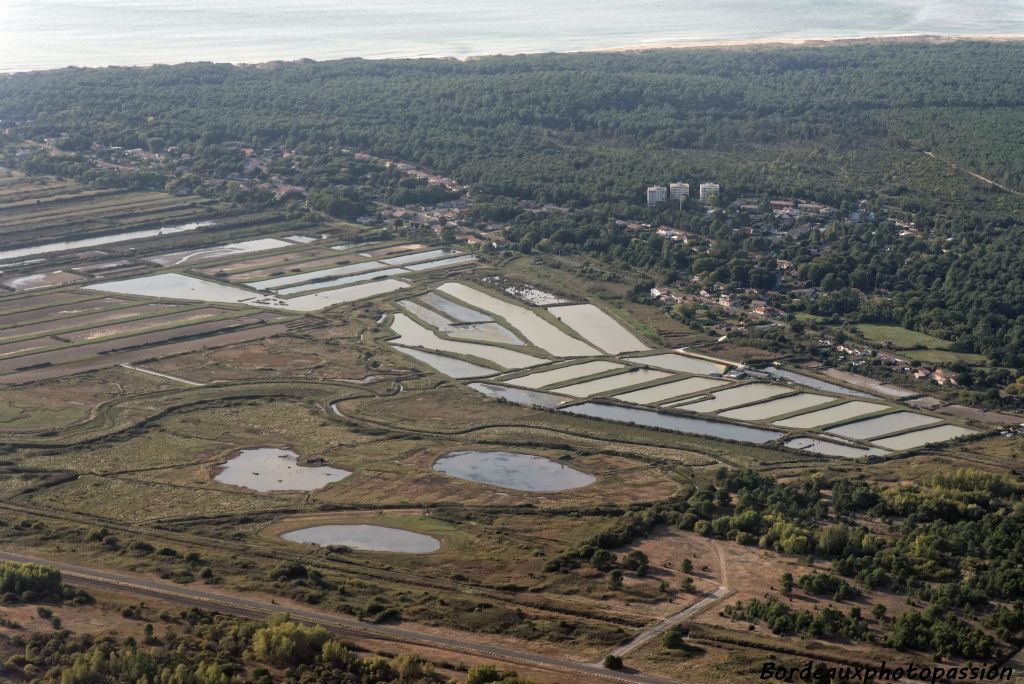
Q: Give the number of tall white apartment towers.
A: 3